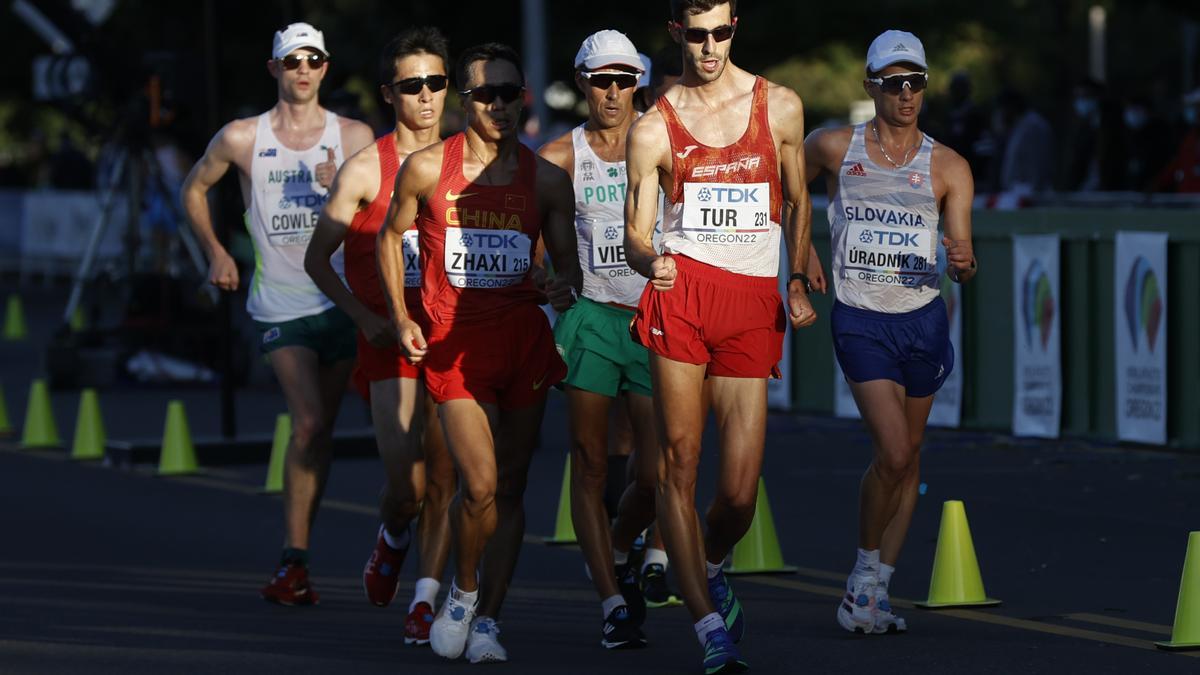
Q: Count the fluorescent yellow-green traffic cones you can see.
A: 11